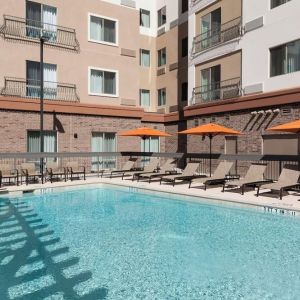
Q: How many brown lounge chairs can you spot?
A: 7